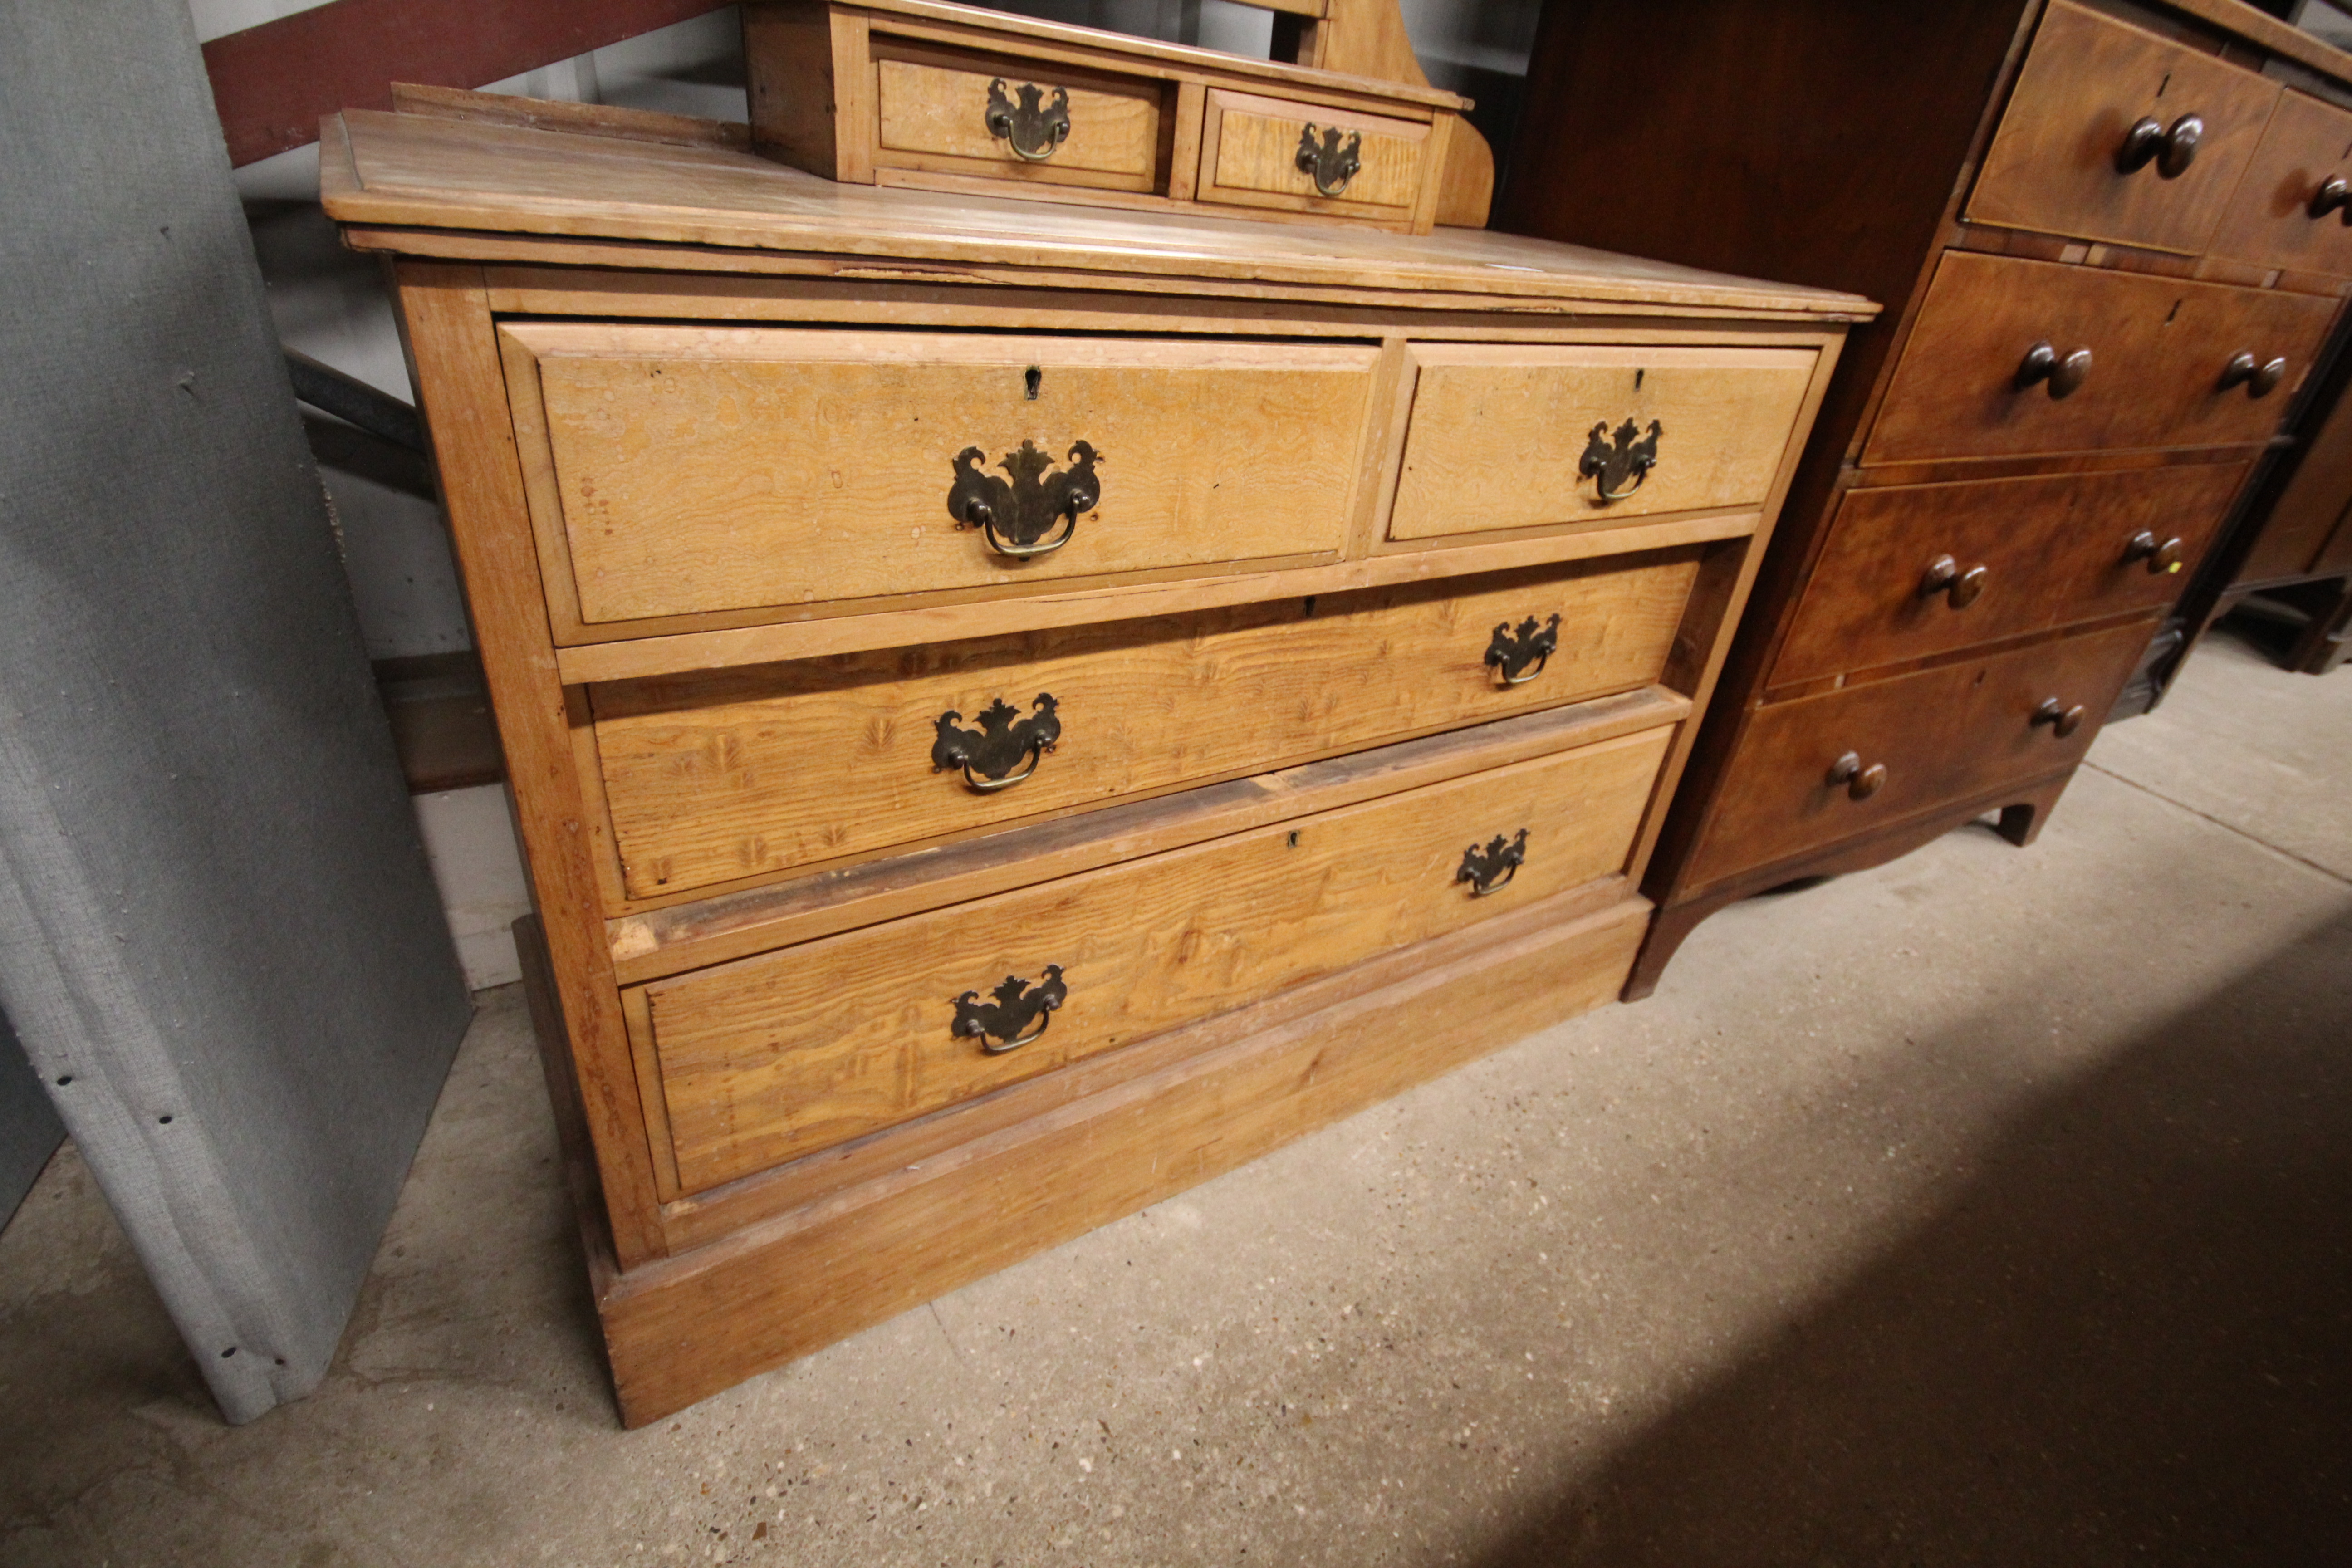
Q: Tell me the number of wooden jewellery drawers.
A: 2